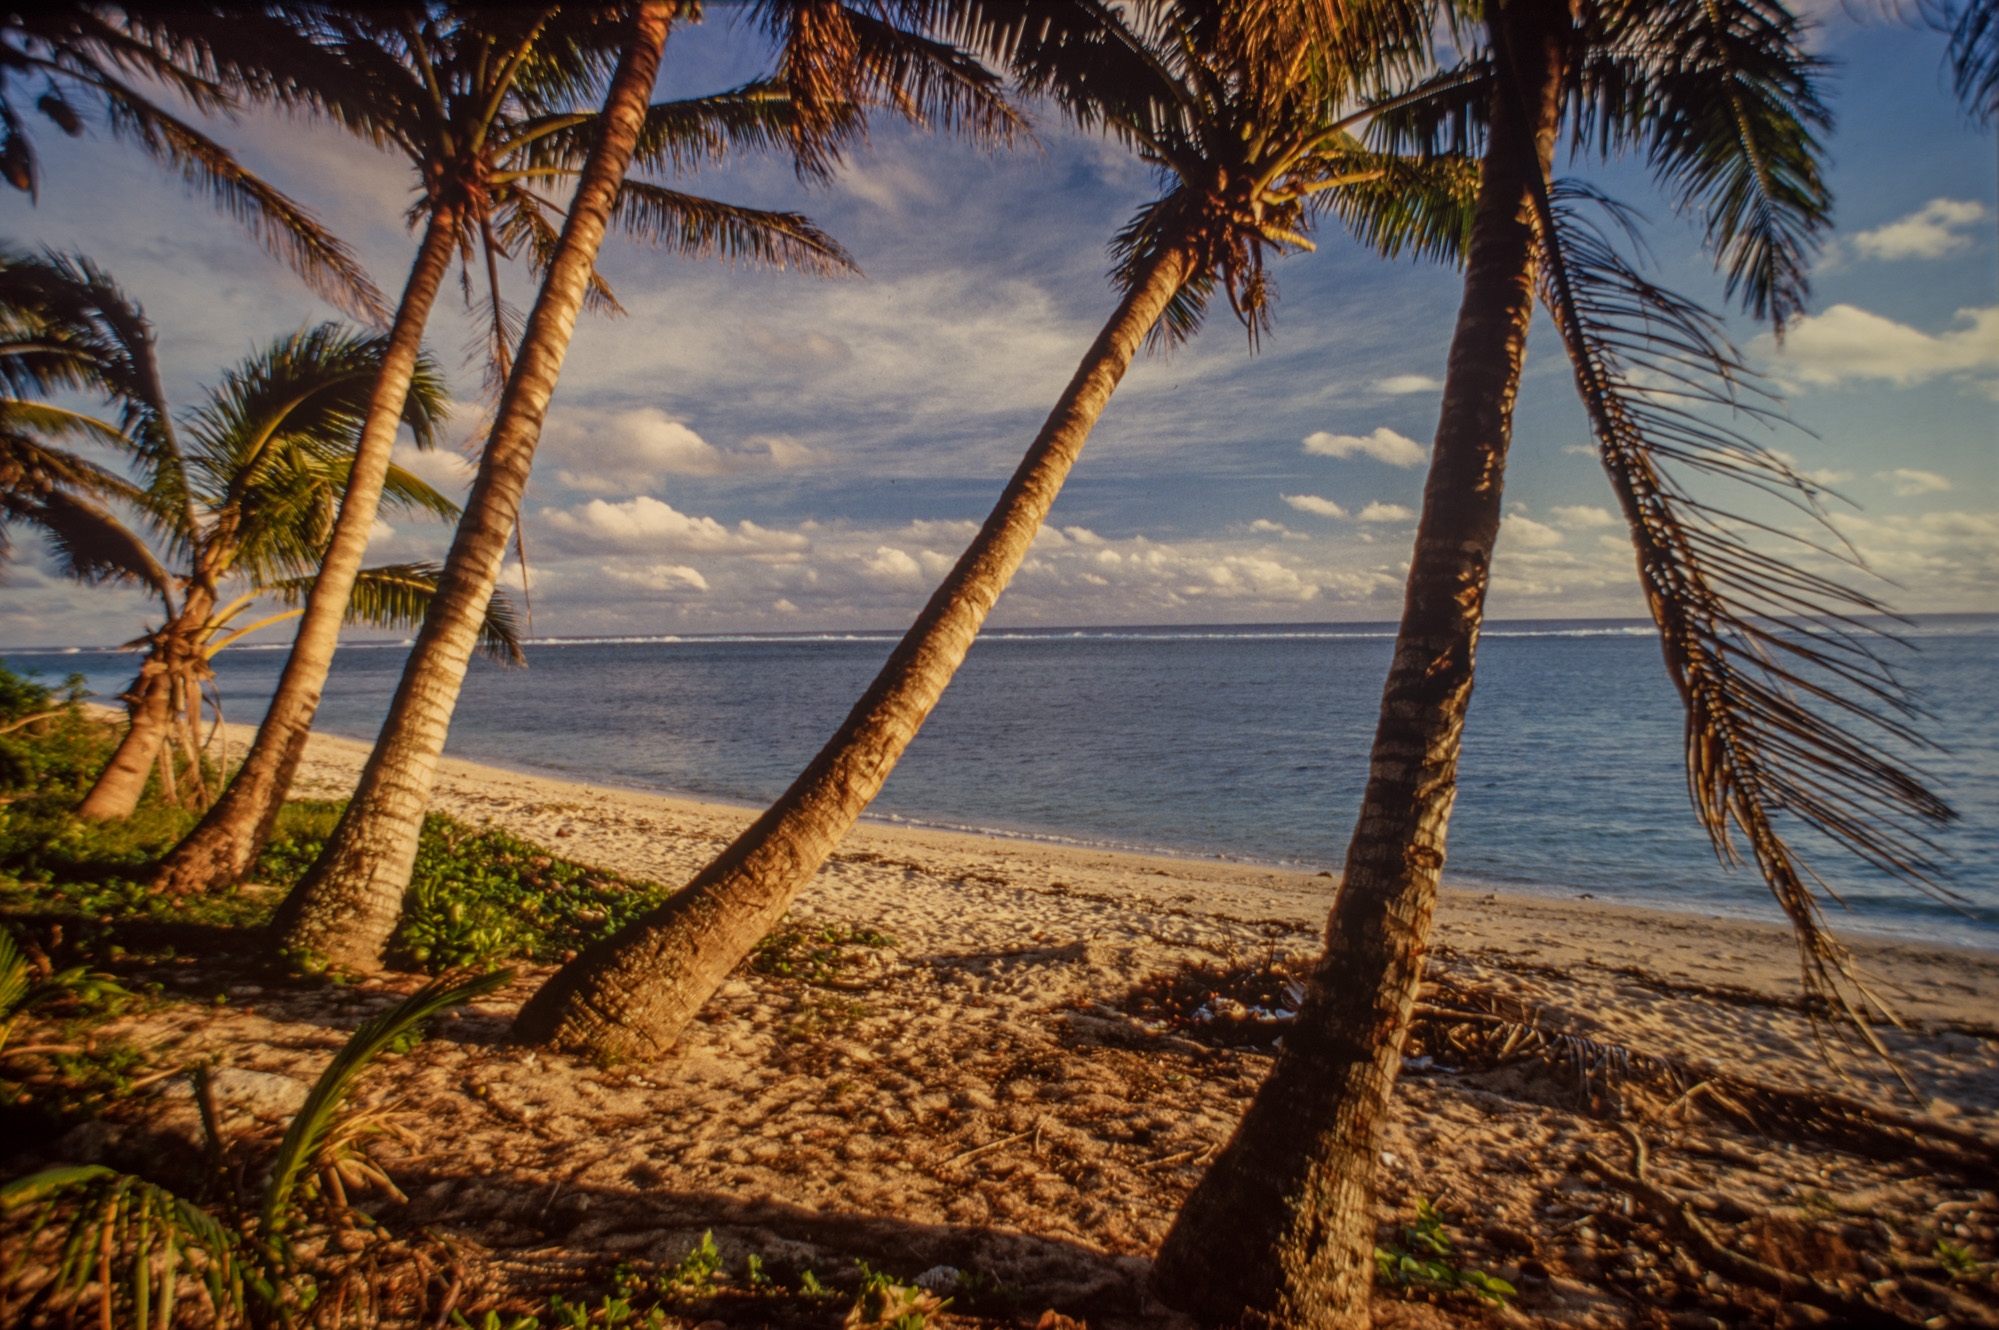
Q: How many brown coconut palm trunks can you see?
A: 5